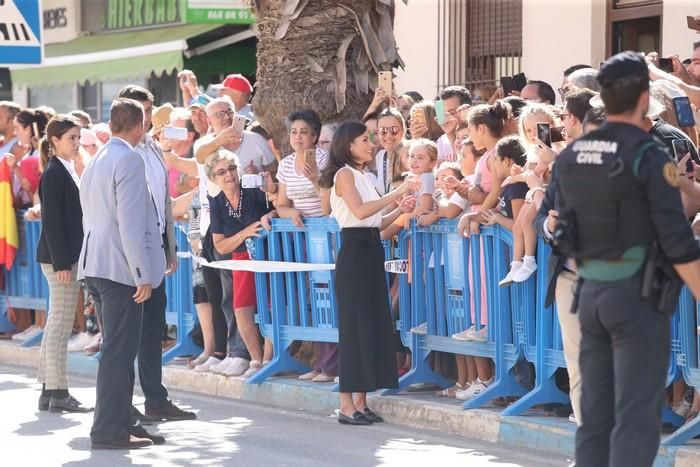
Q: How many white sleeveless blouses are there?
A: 1